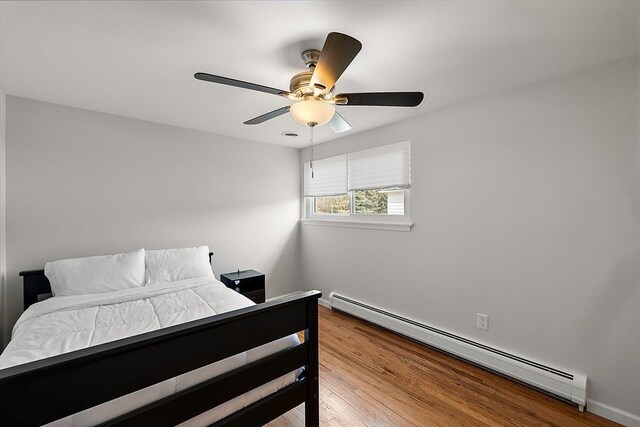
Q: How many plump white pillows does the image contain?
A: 2